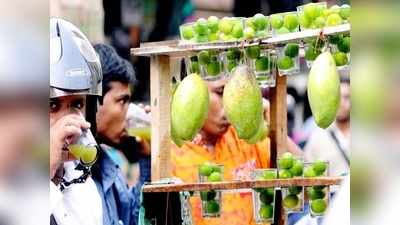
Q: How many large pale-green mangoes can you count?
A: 3